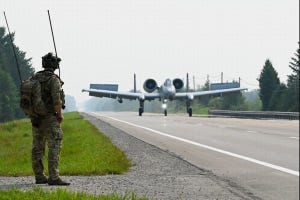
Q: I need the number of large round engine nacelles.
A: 2